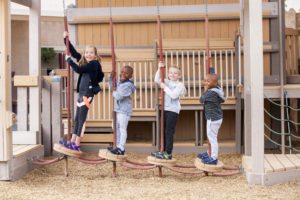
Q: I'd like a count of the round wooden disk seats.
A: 4